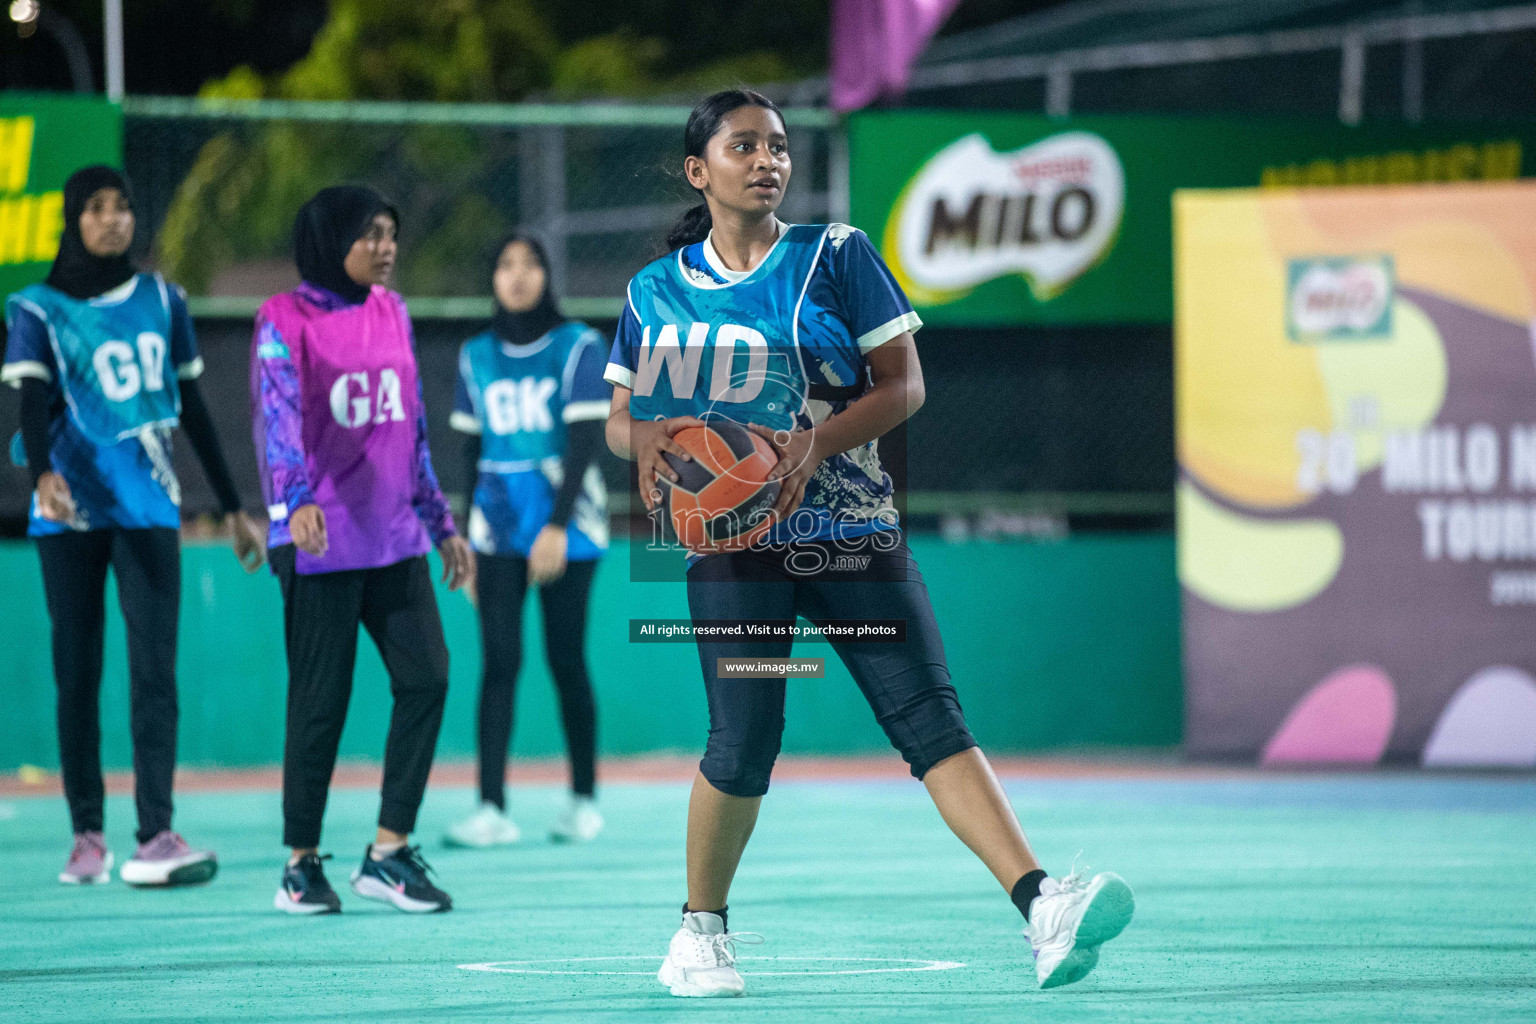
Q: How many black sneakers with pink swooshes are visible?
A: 2